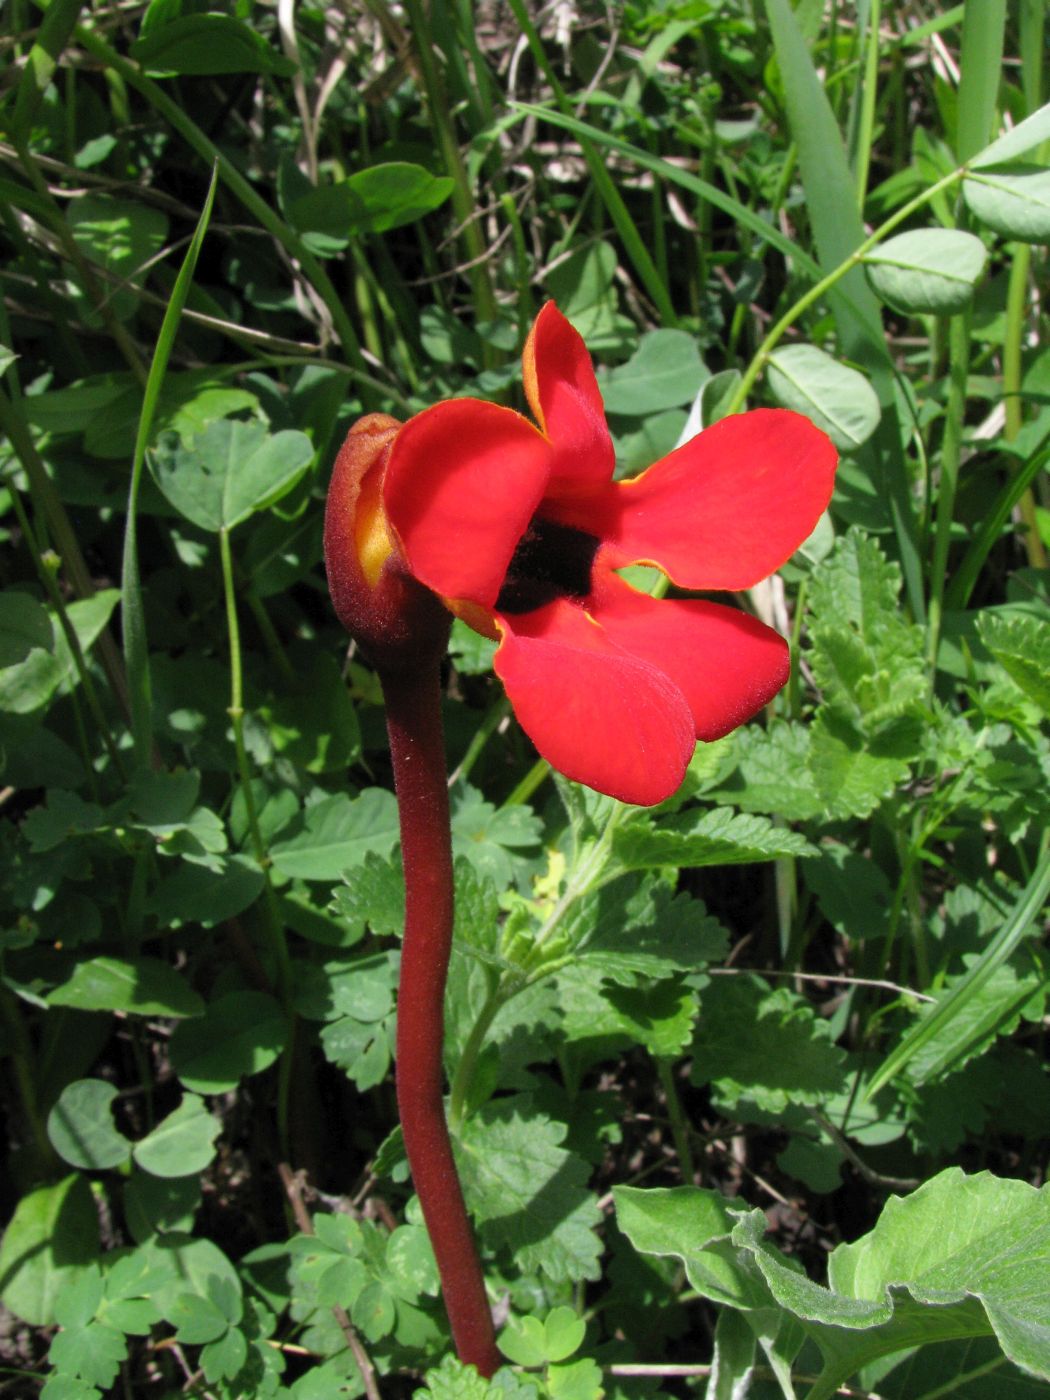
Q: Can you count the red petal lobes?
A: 5